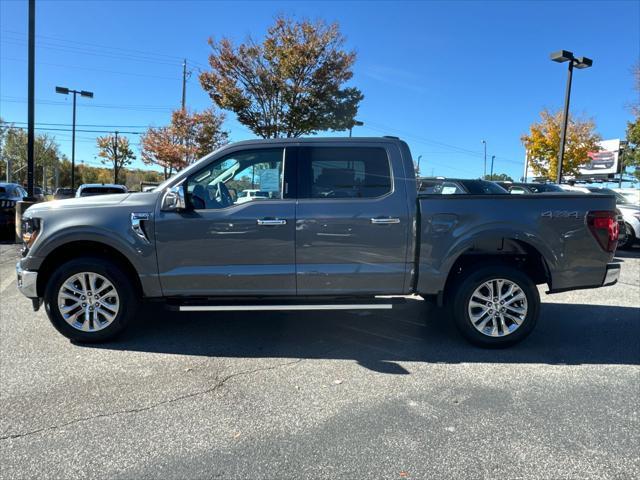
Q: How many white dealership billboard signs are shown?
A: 1